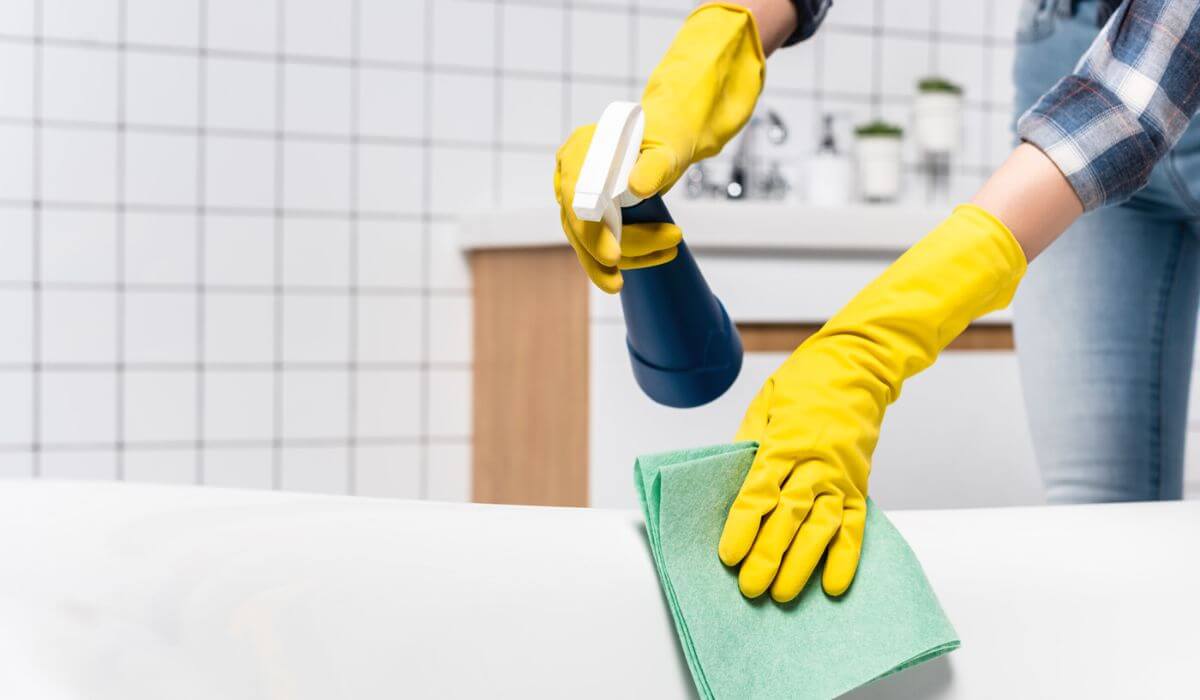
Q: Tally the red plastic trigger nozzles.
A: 0